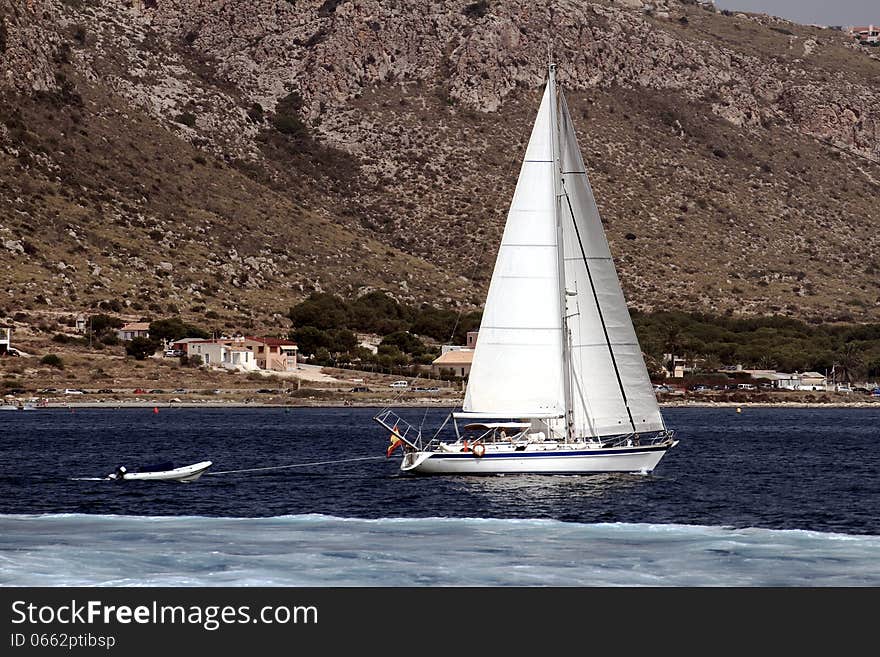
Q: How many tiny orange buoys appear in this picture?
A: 2